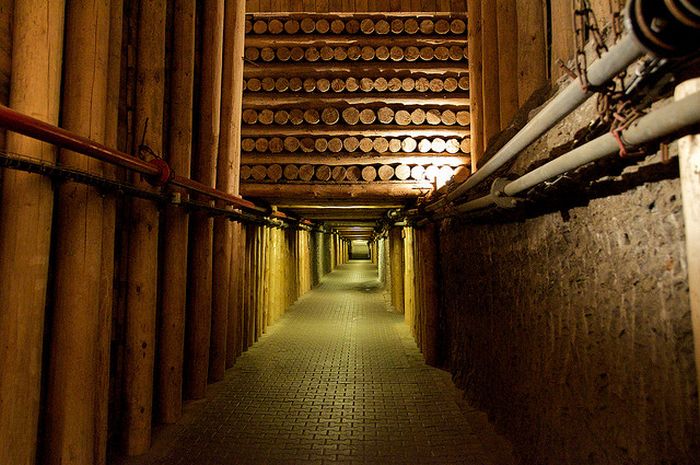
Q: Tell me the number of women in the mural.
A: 0